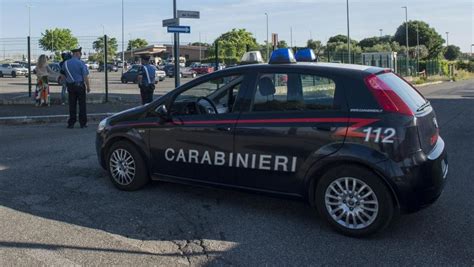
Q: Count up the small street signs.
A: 3